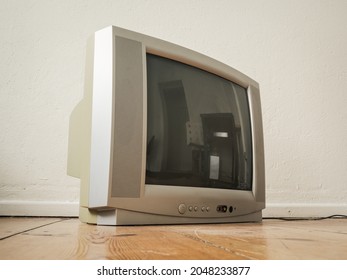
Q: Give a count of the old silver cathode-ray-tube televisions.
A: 1